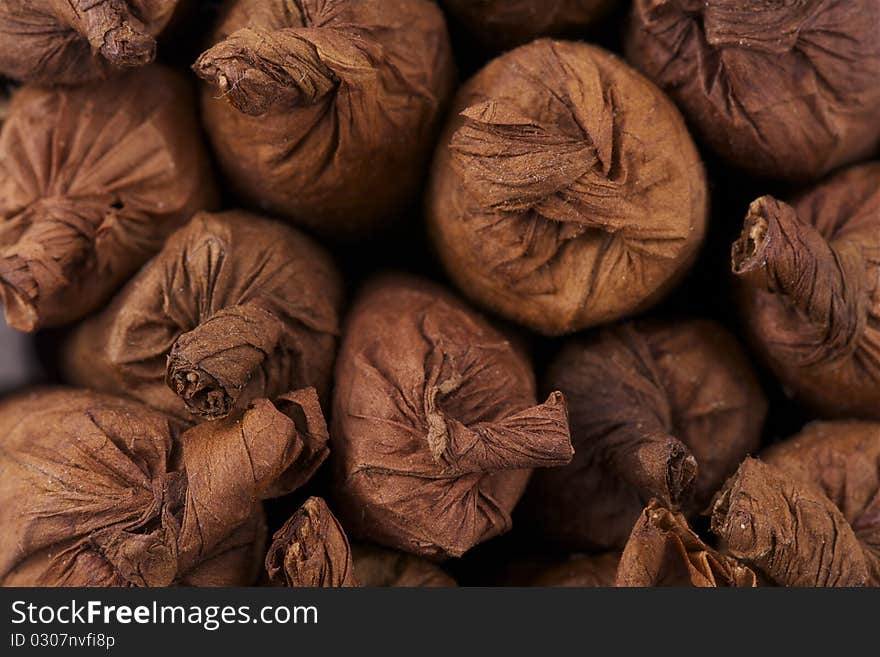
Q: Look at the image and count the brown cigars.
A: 14